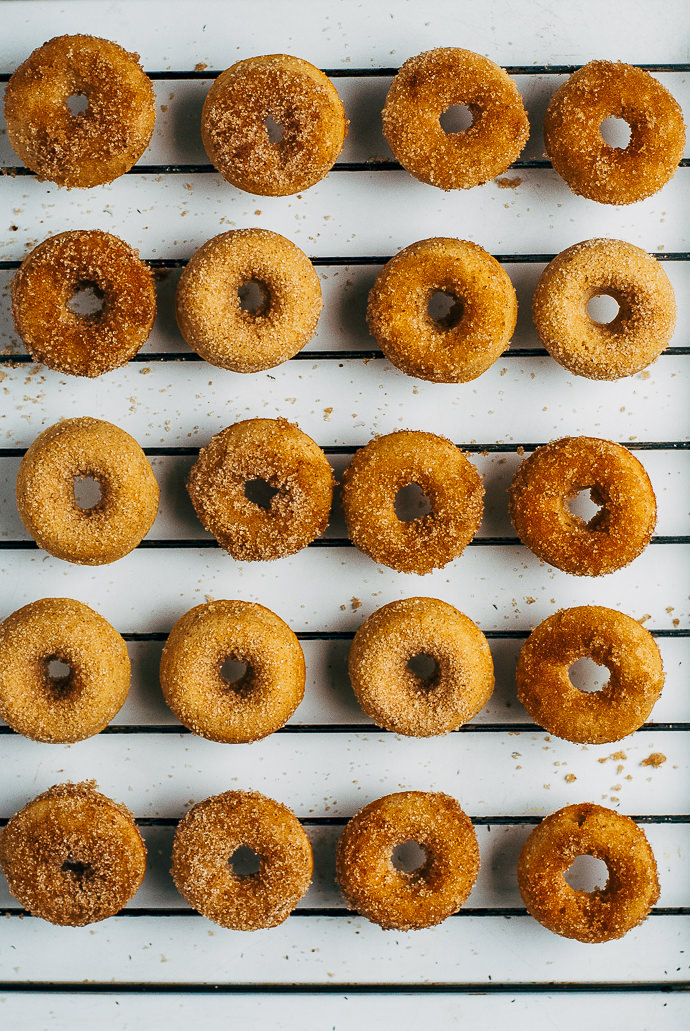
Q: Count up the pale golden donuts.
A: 6